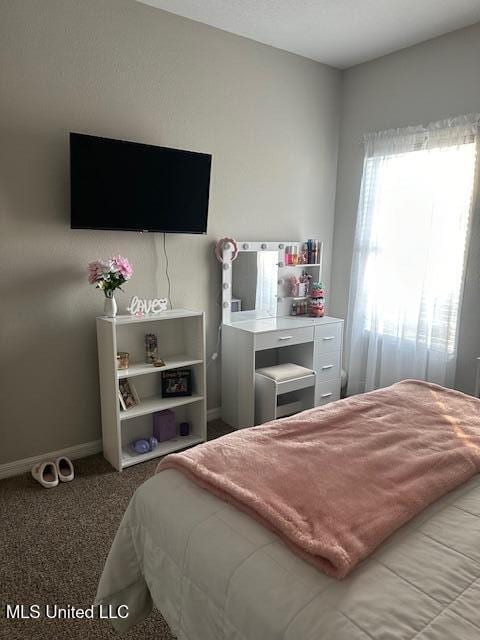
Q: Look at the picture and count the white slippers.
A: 2